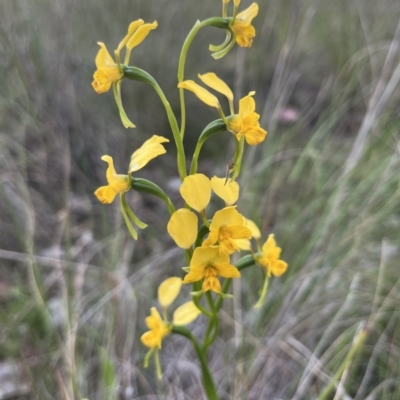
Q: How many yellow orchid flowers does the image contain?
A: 8